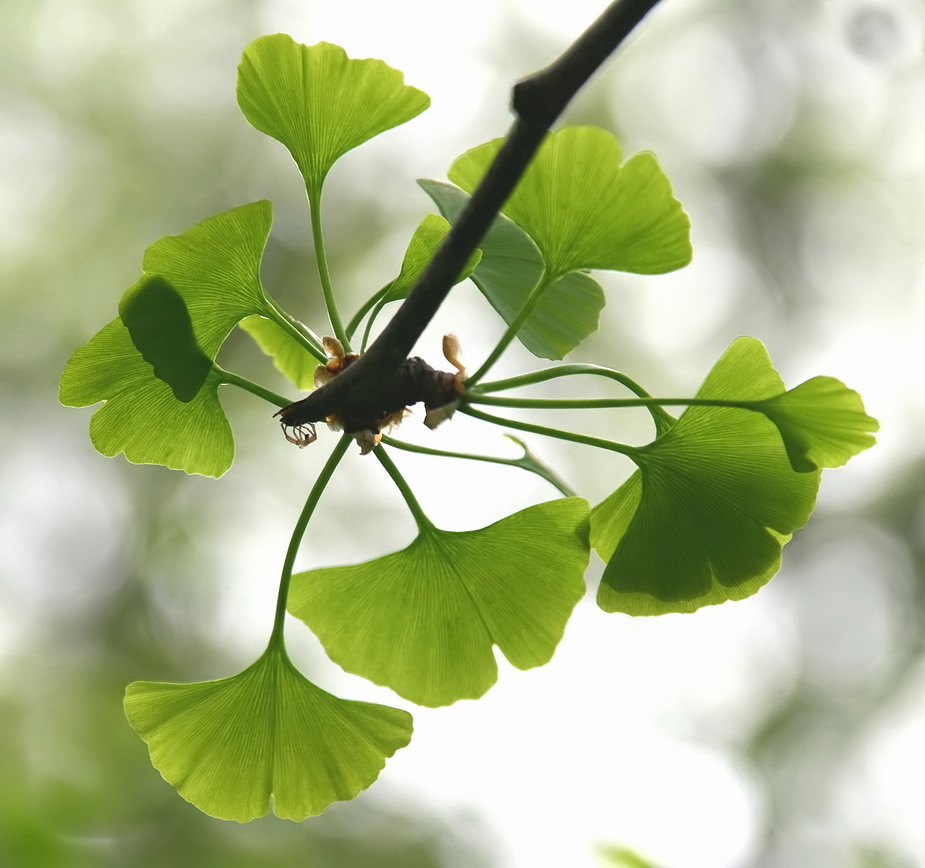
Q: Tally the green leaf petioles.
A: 12